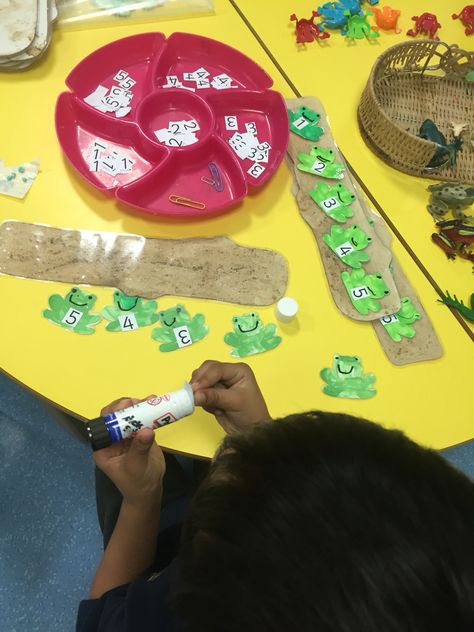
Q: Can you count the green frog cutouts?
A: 11